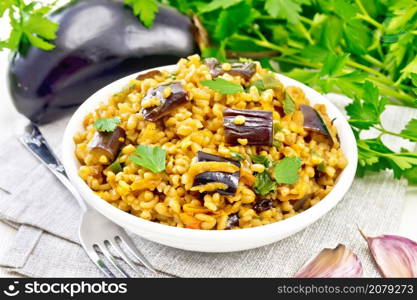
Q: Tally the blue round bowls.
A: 0